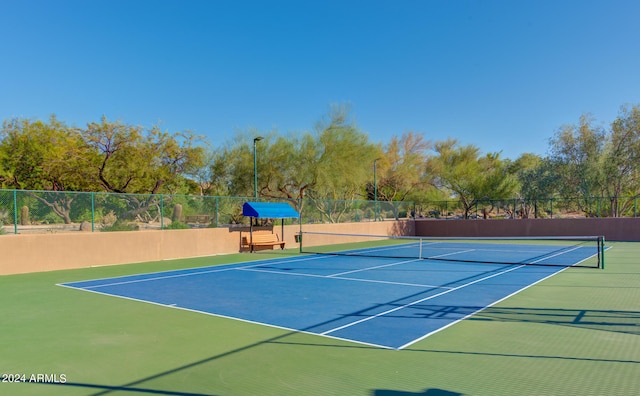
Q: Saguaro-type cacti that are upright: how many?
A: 2